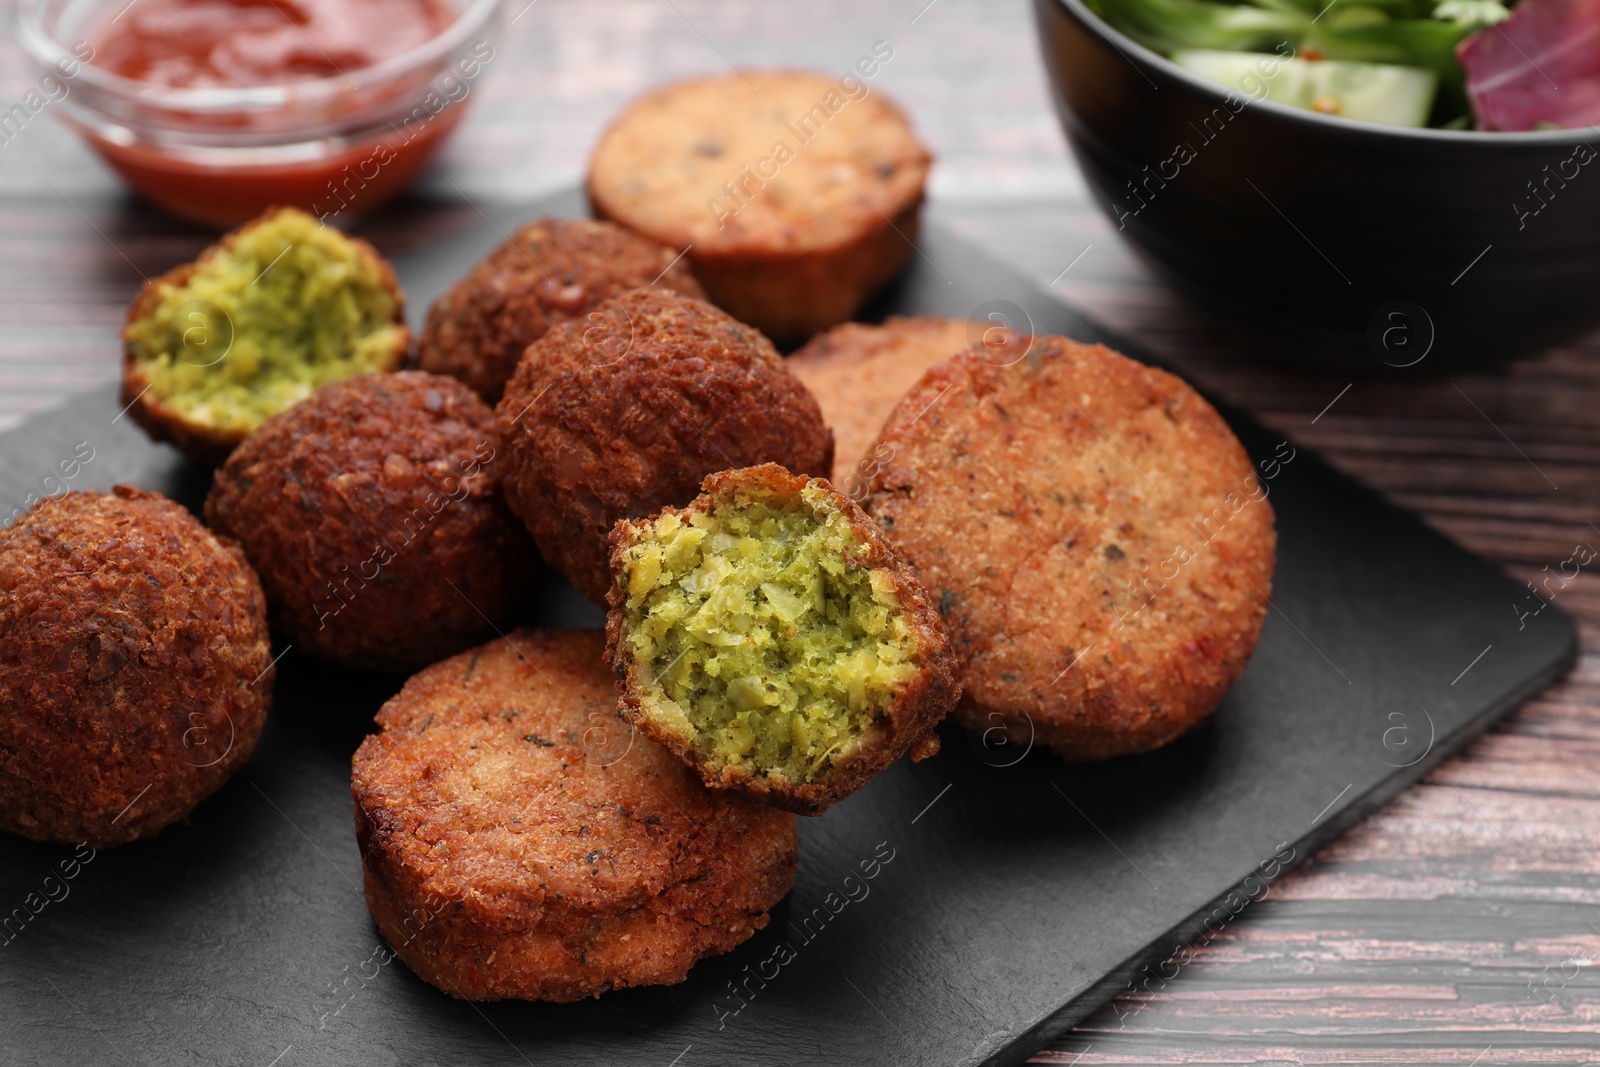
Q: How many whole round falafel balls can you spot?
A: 4